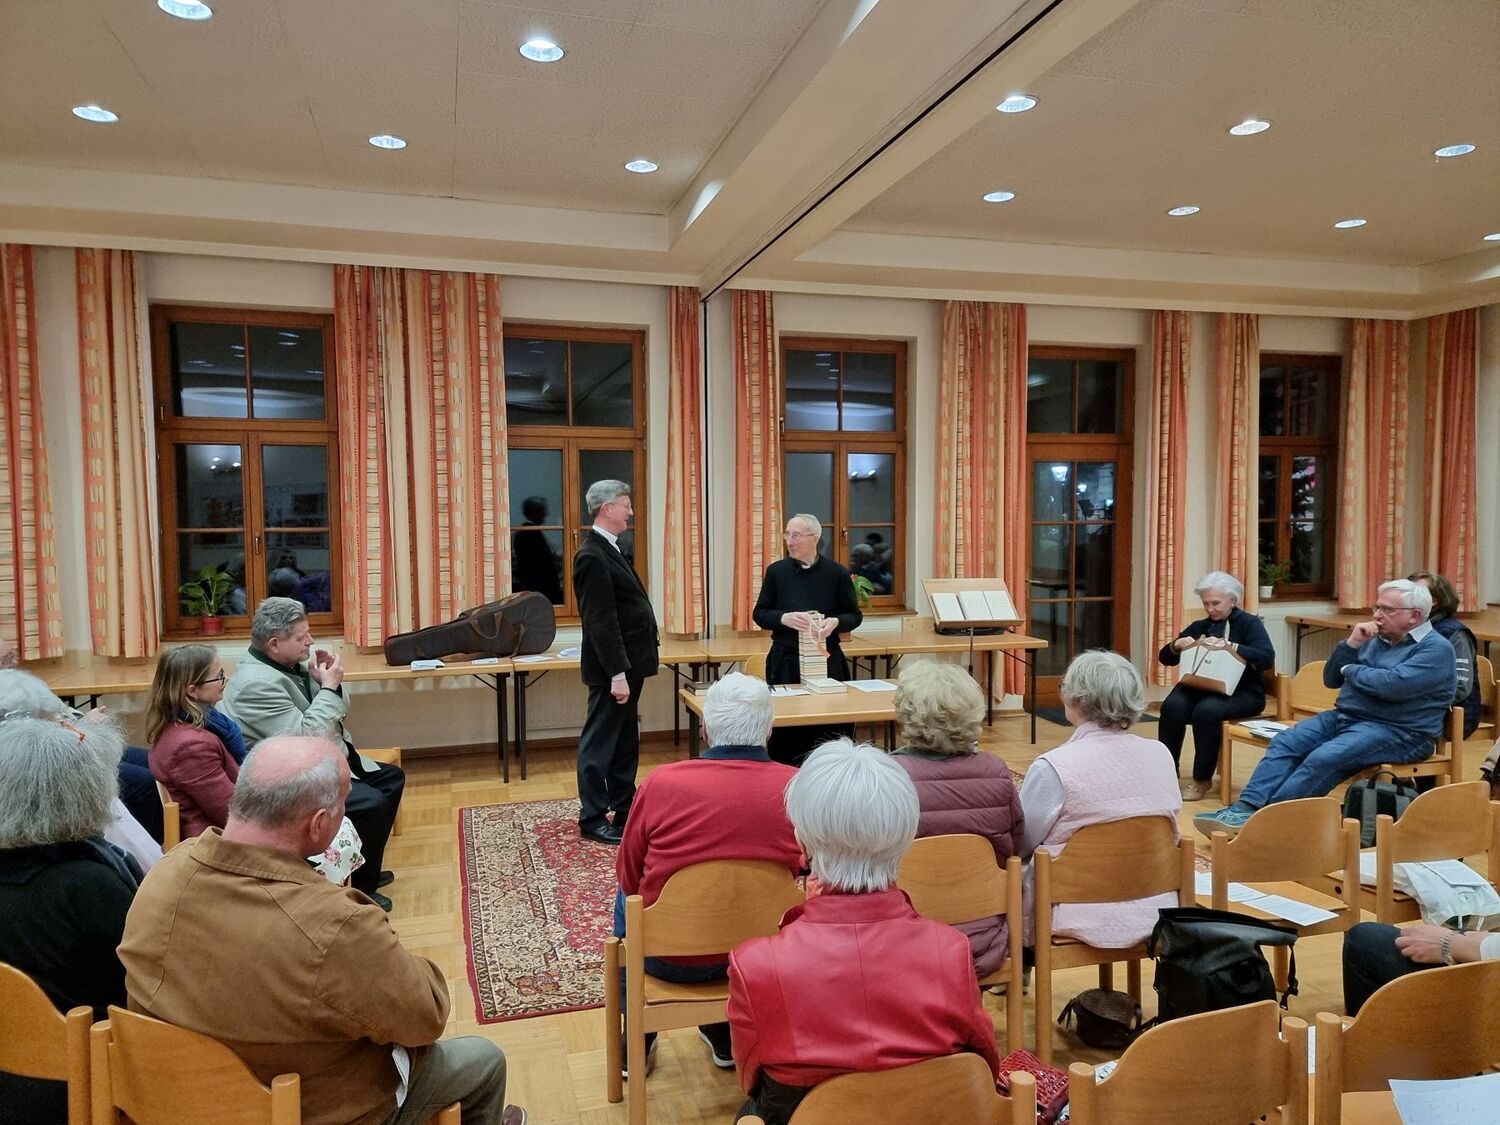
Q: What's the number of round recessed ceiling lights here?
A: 12